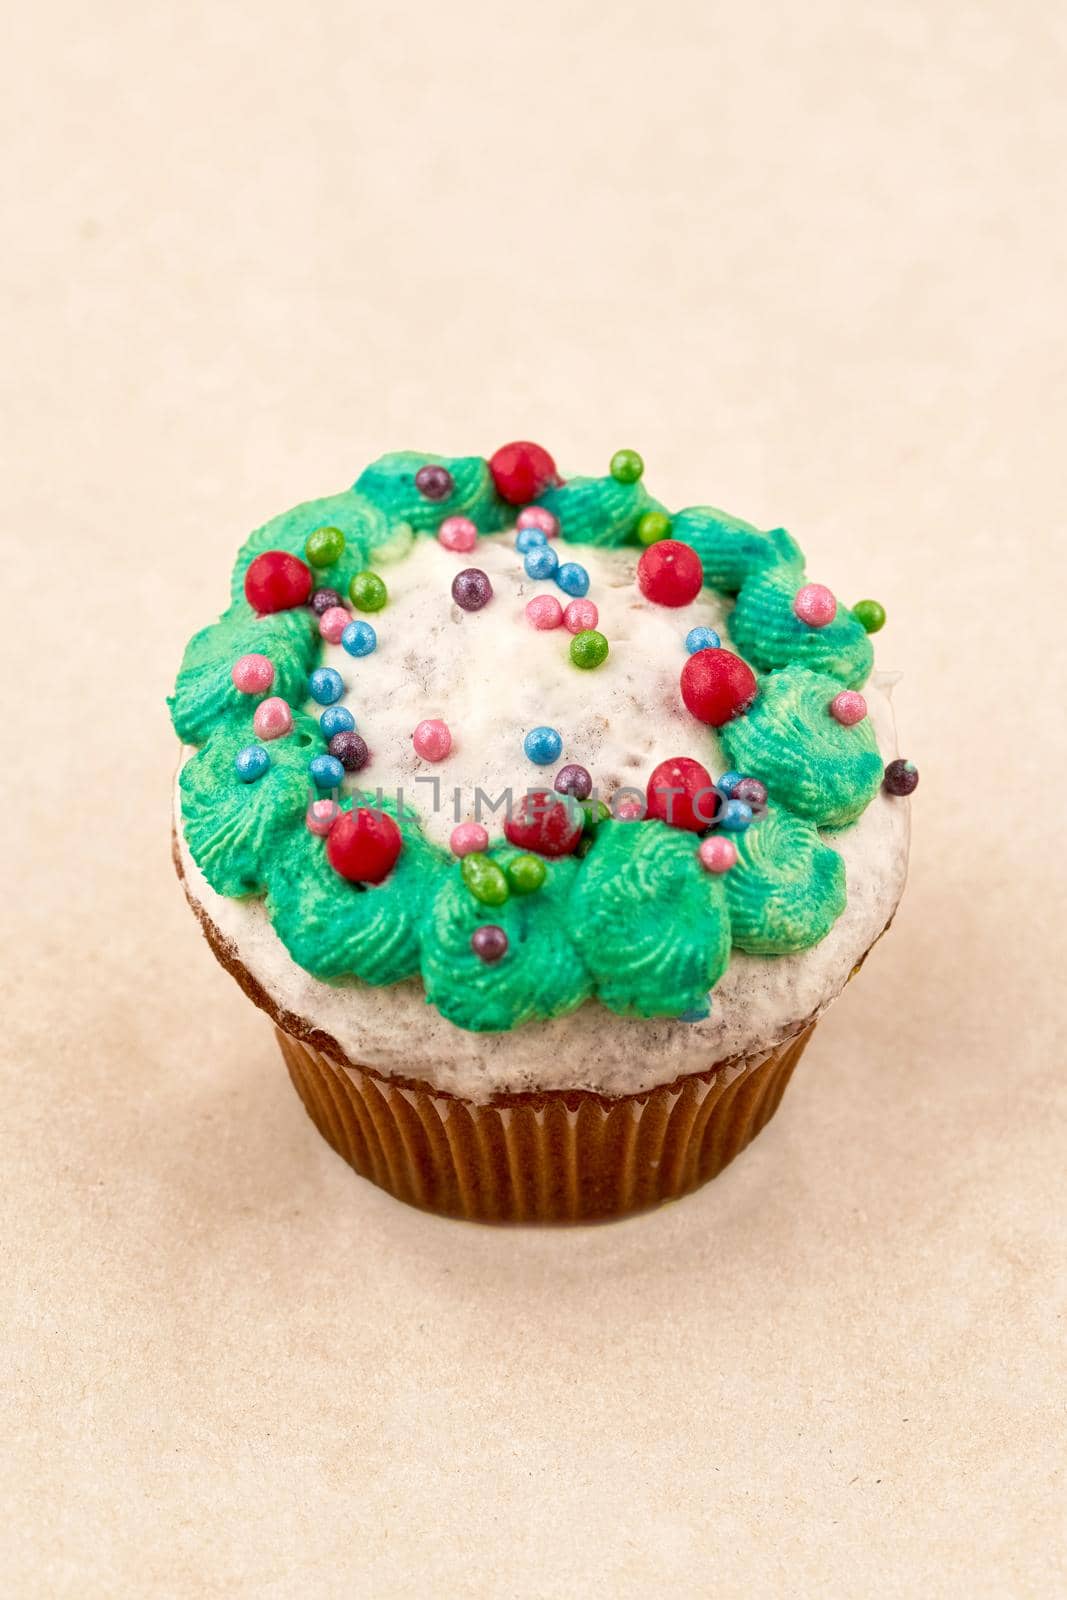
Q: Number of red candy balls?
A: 7